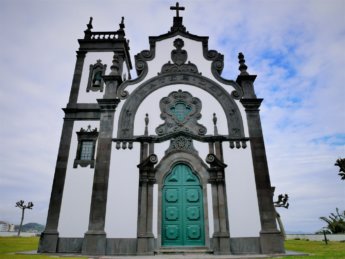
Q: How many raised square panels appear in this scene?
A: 6